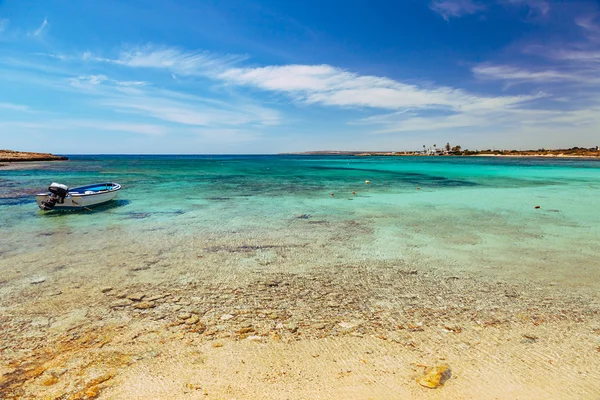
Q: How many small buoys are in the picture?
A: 5